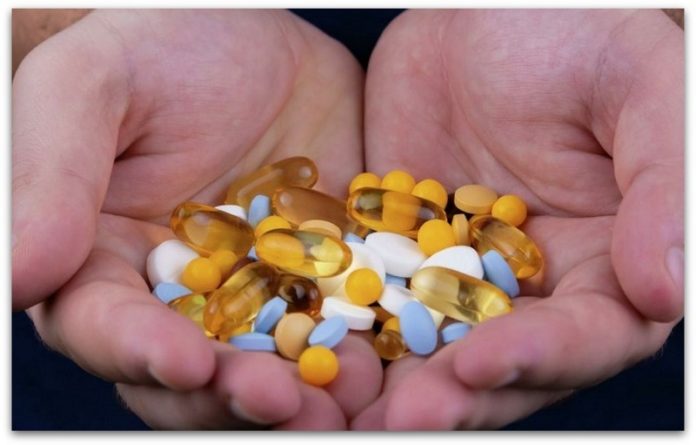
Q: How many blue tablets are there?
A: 11